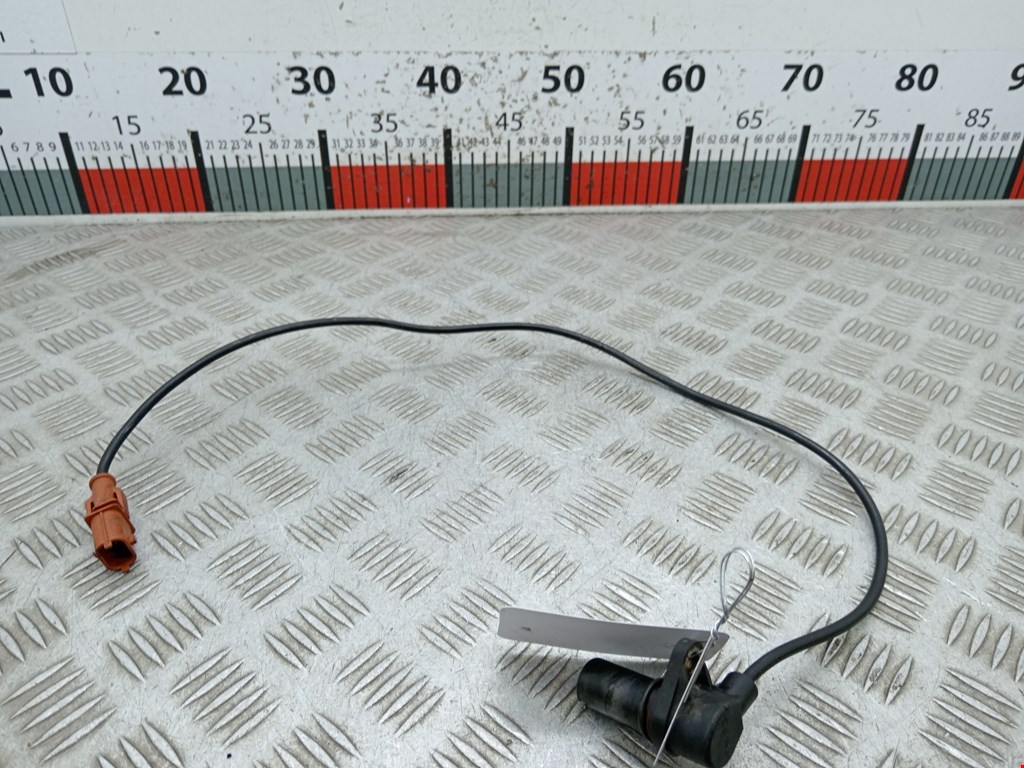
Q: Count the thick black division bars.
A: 9